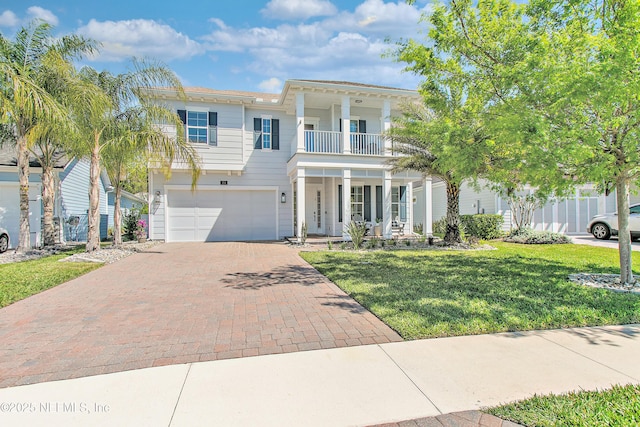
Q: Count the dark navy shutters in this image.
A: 10